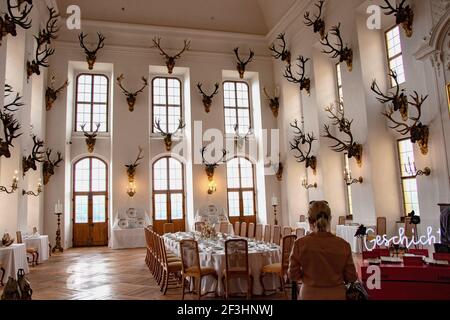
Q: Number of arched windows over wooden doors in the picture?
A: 3